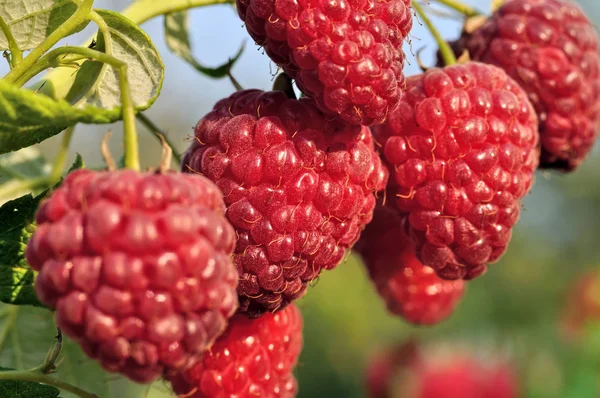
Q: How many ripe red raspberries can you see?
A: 7